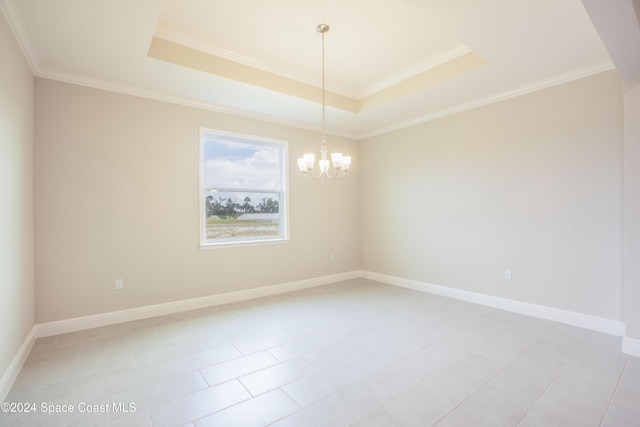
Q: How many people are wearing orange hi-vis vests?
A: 0